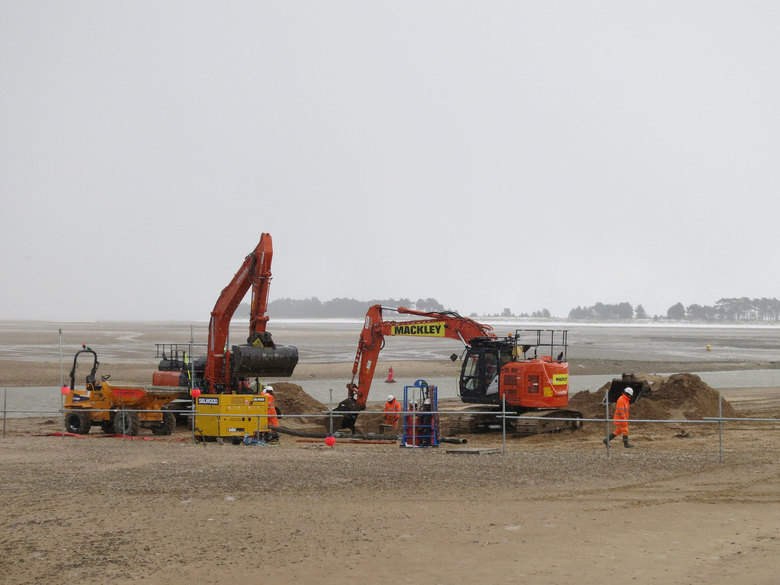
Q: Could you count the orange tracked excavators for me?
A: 2